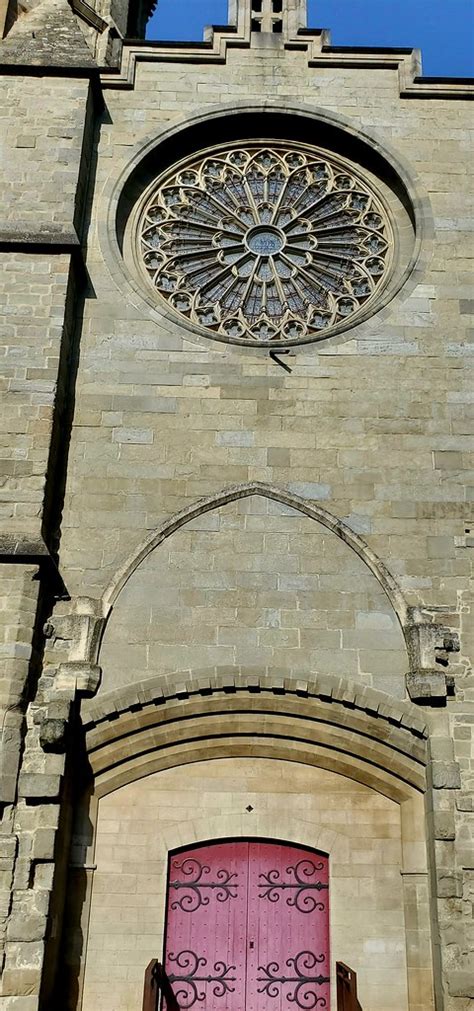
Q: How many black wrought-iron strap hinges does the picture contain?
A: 4